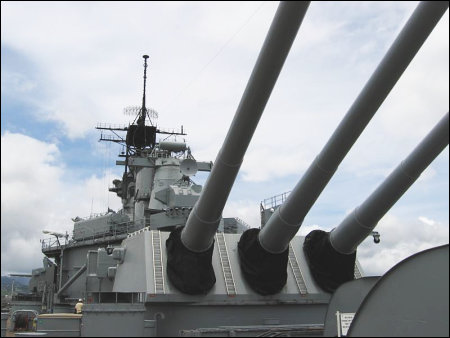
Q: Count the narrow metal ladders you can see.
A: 4